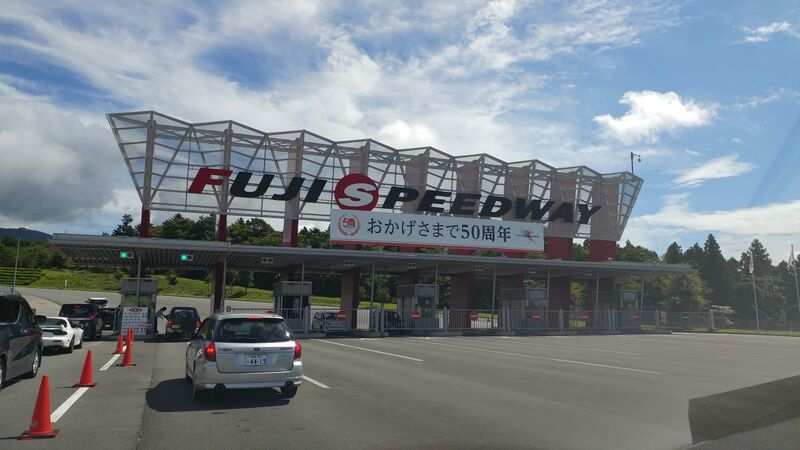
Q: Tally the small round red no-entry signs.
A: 7